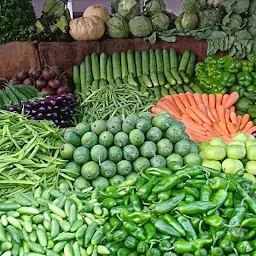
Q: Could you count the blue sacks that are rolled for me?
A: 0